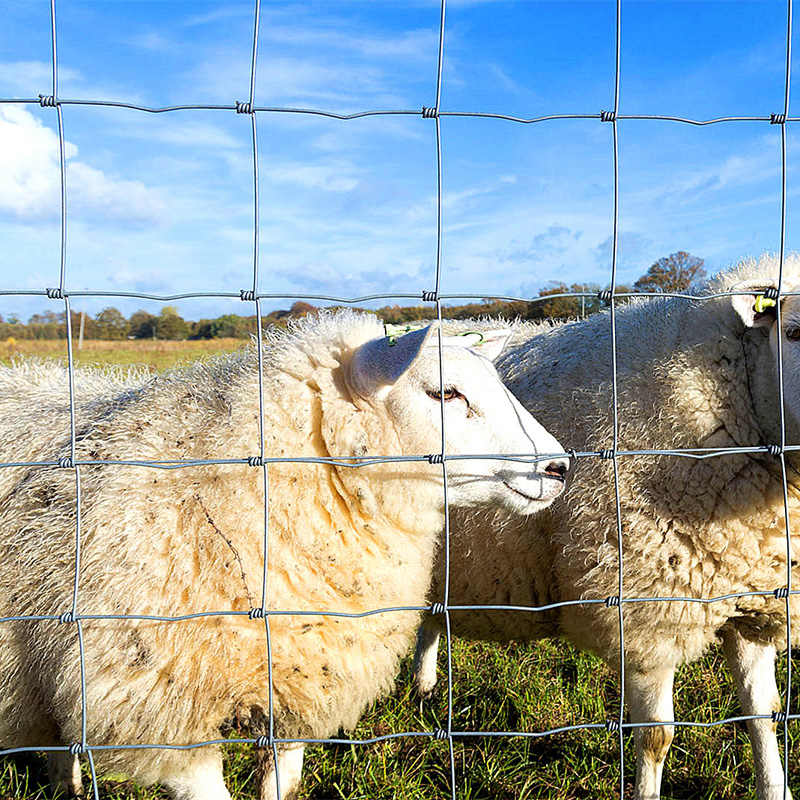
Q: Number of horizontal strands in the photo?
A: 5